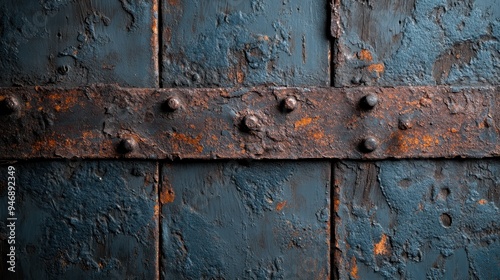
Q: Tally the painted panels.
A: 6